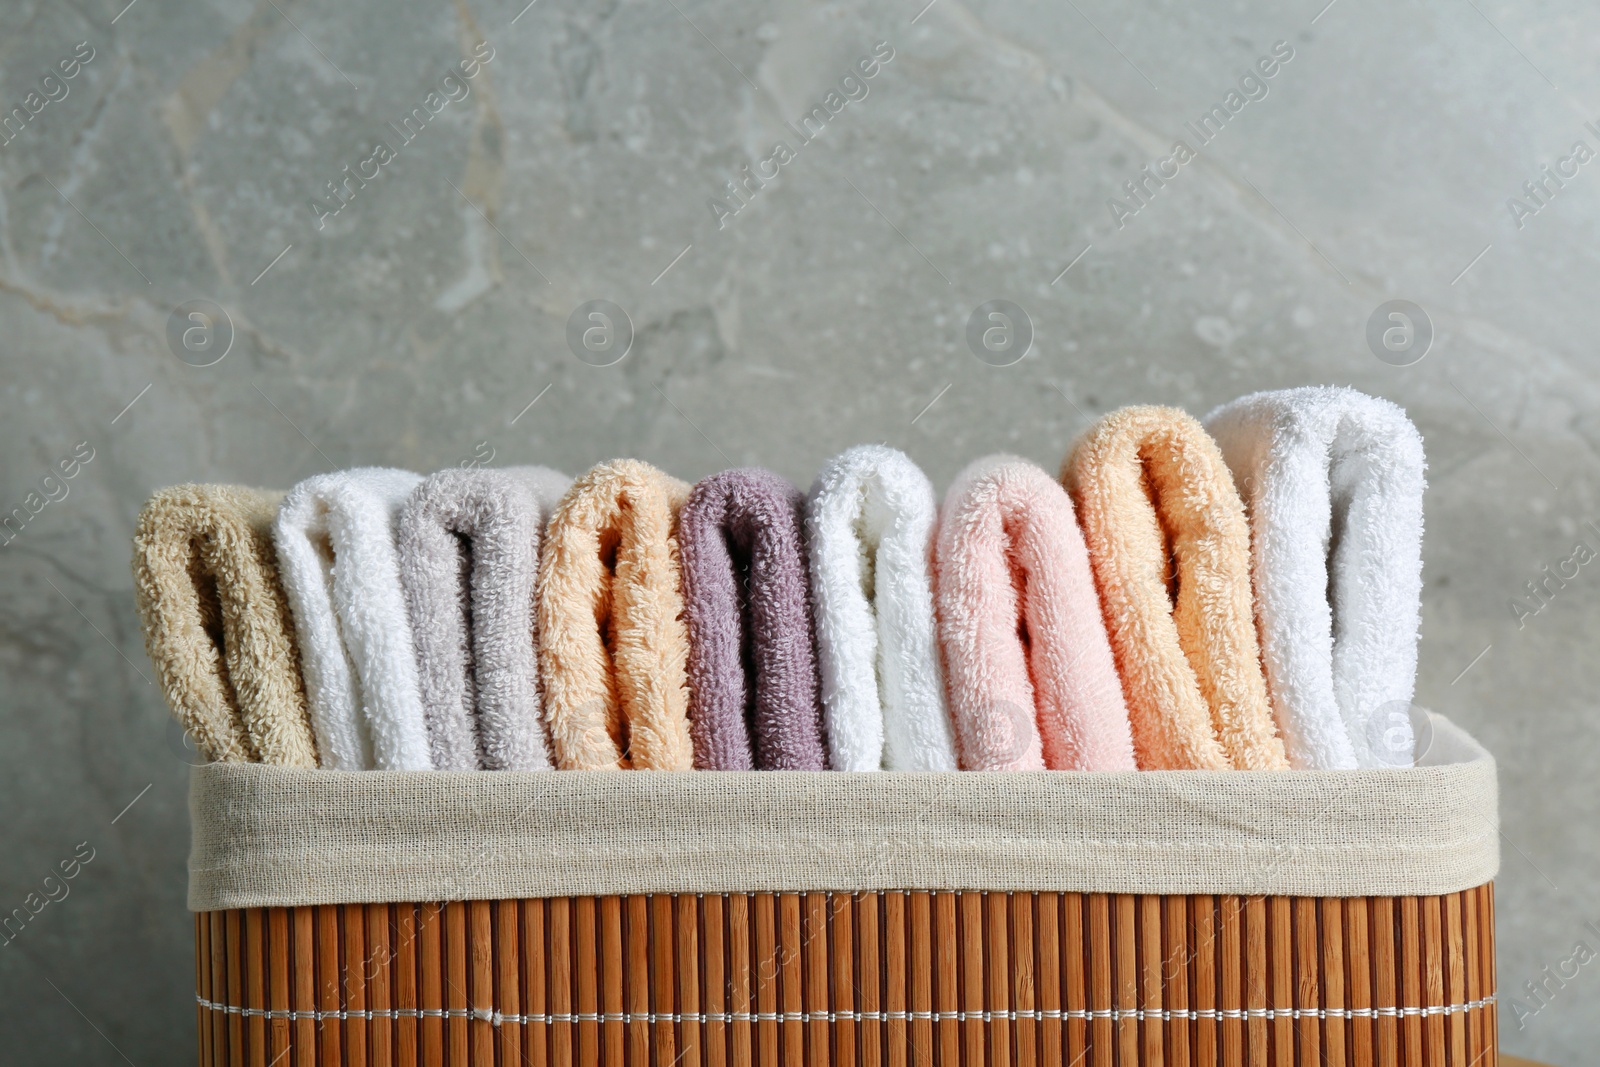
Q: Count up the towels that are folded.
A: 9